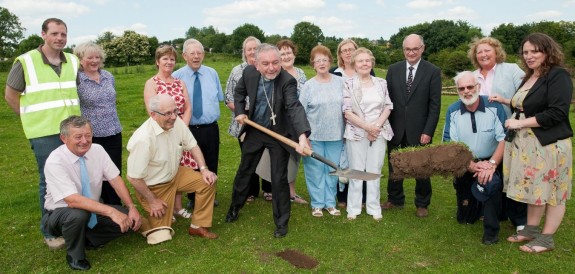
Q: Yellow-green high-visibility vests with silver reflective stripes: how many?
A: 1